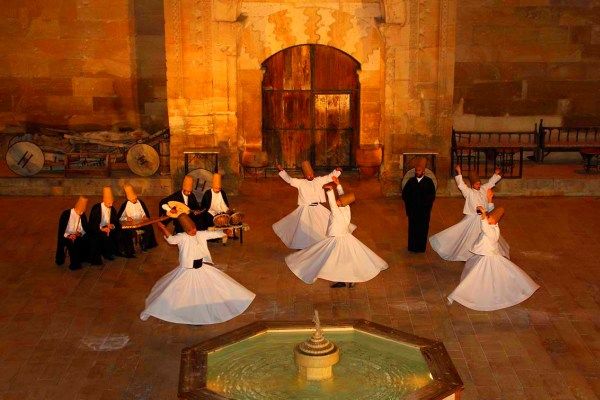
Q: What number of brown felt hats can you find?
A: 11